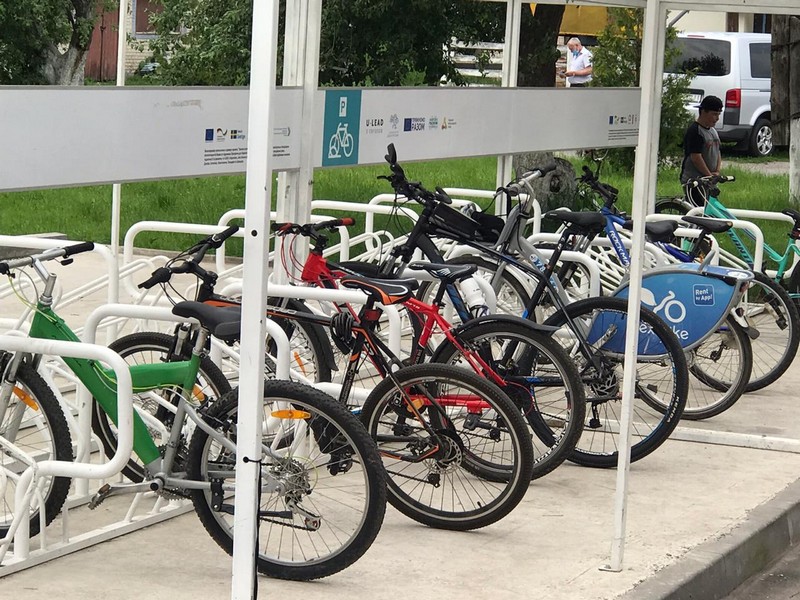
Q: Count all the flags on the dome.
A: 0